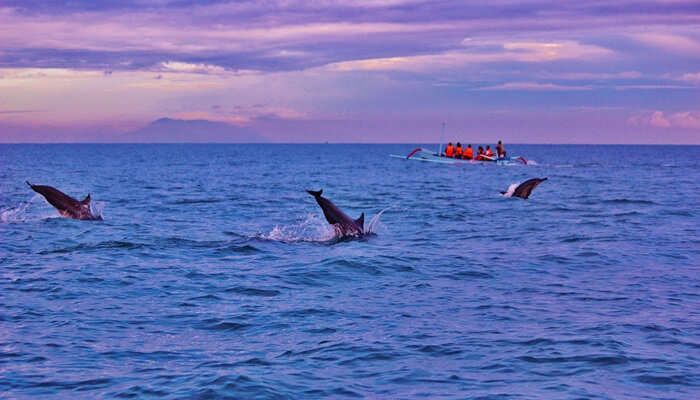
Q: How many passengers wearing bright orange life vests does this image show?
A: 5